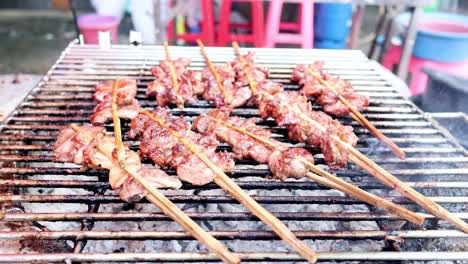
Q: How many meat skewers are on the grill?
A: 9